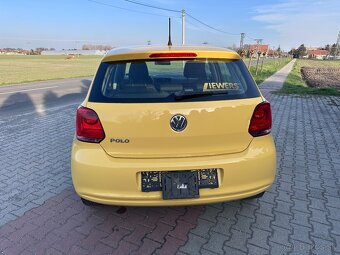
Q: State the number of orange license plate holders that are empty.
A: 0